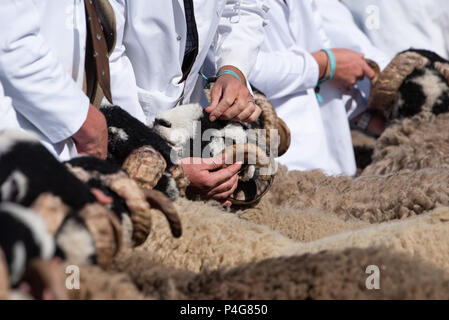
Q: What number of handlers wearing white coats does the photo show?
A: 4